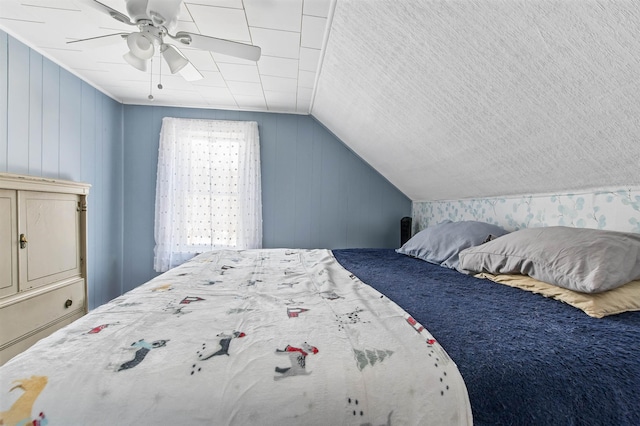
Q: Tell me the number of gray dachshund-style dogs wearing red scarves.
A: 1